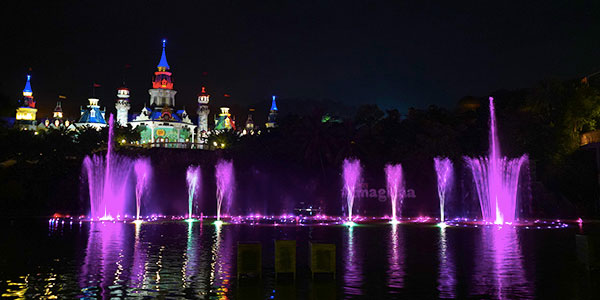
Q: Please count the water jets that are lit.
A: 8